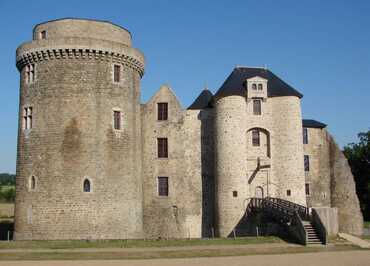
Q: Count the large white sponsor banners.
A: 0